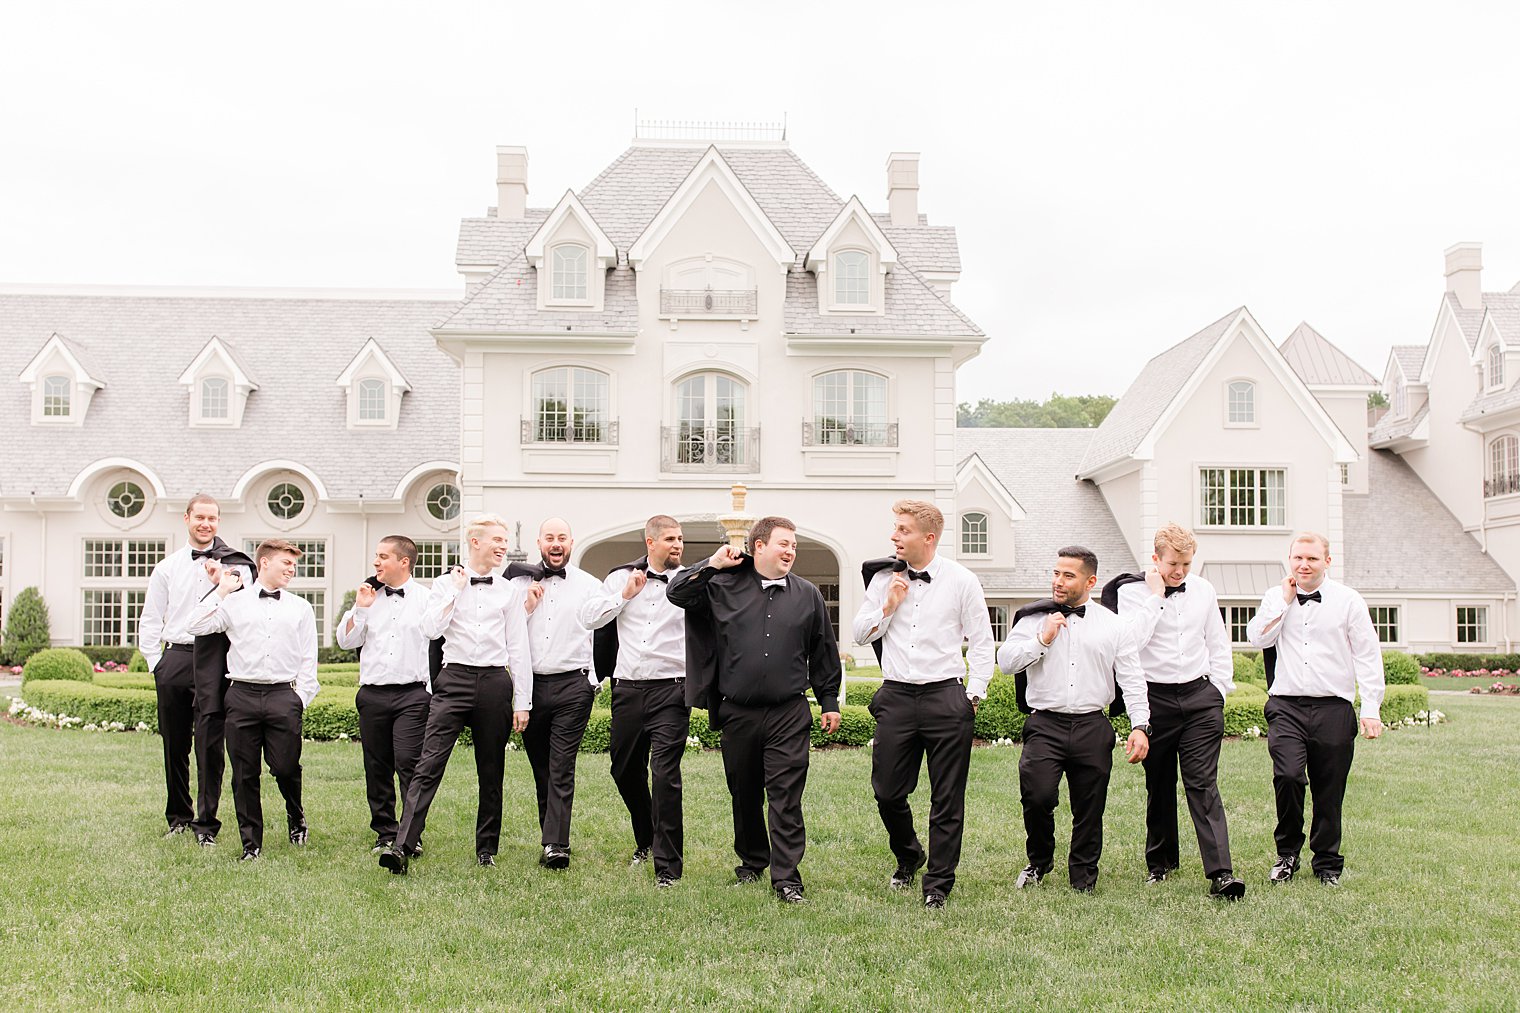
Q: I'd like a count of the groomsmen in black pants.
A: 10